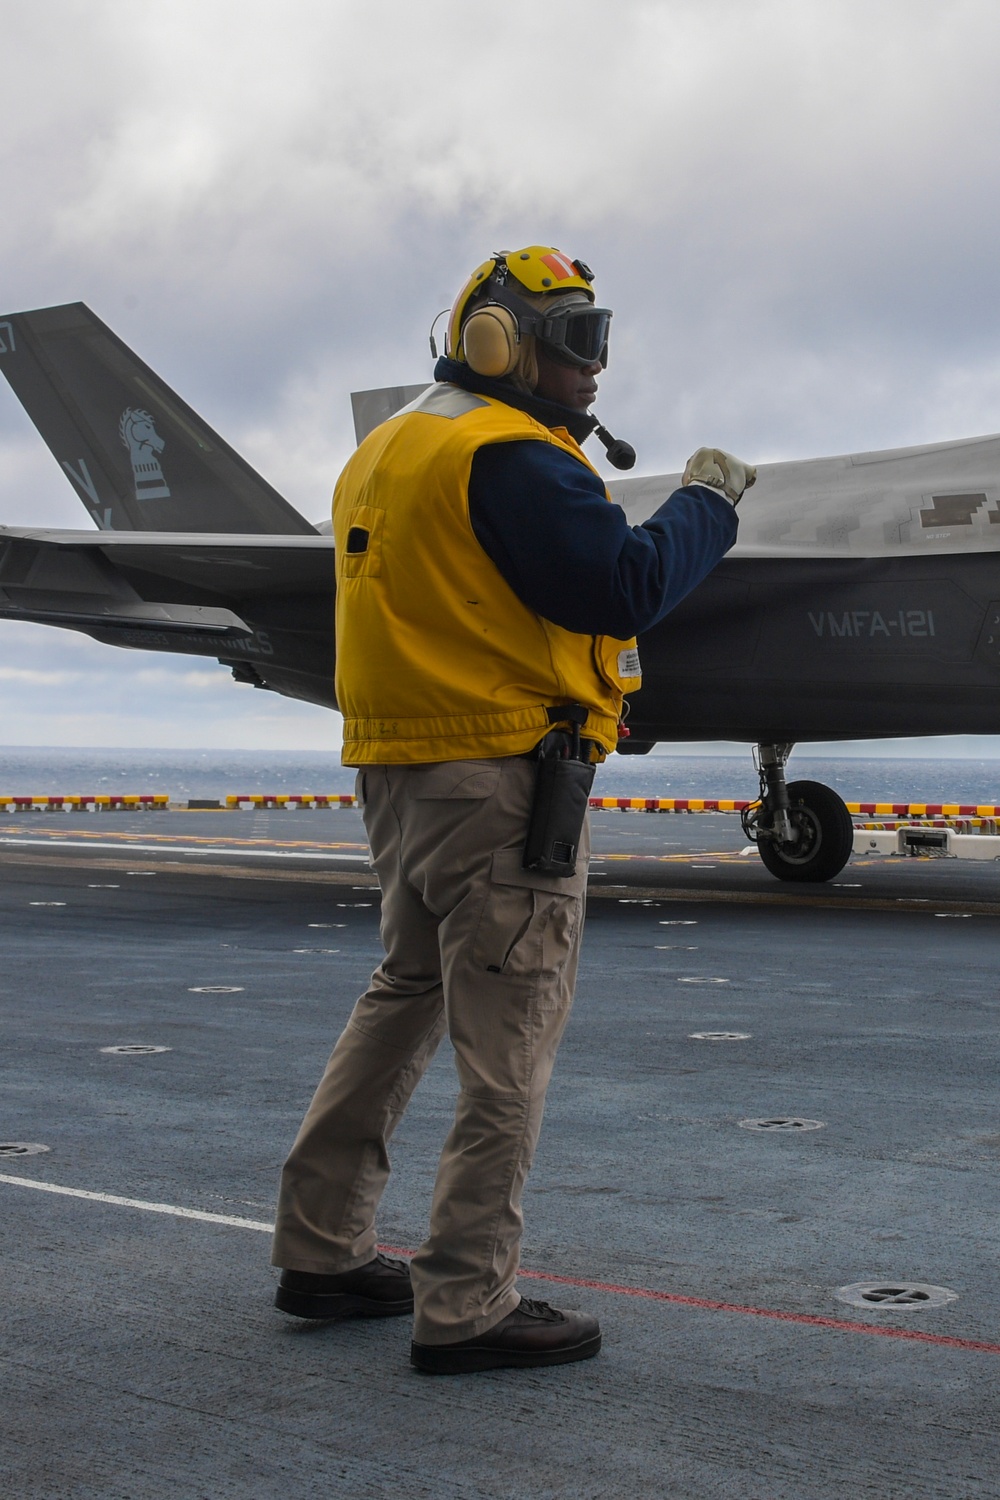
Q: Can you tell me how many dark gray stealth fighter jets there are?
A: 1